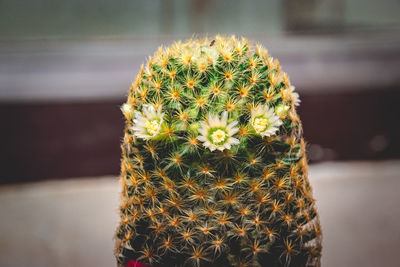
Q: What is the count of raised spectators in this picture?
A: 0